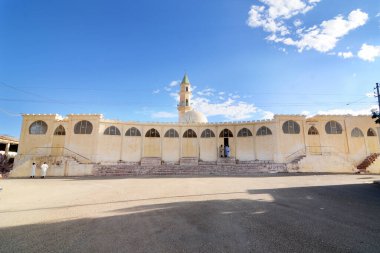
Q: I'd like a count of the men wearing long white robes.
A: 2